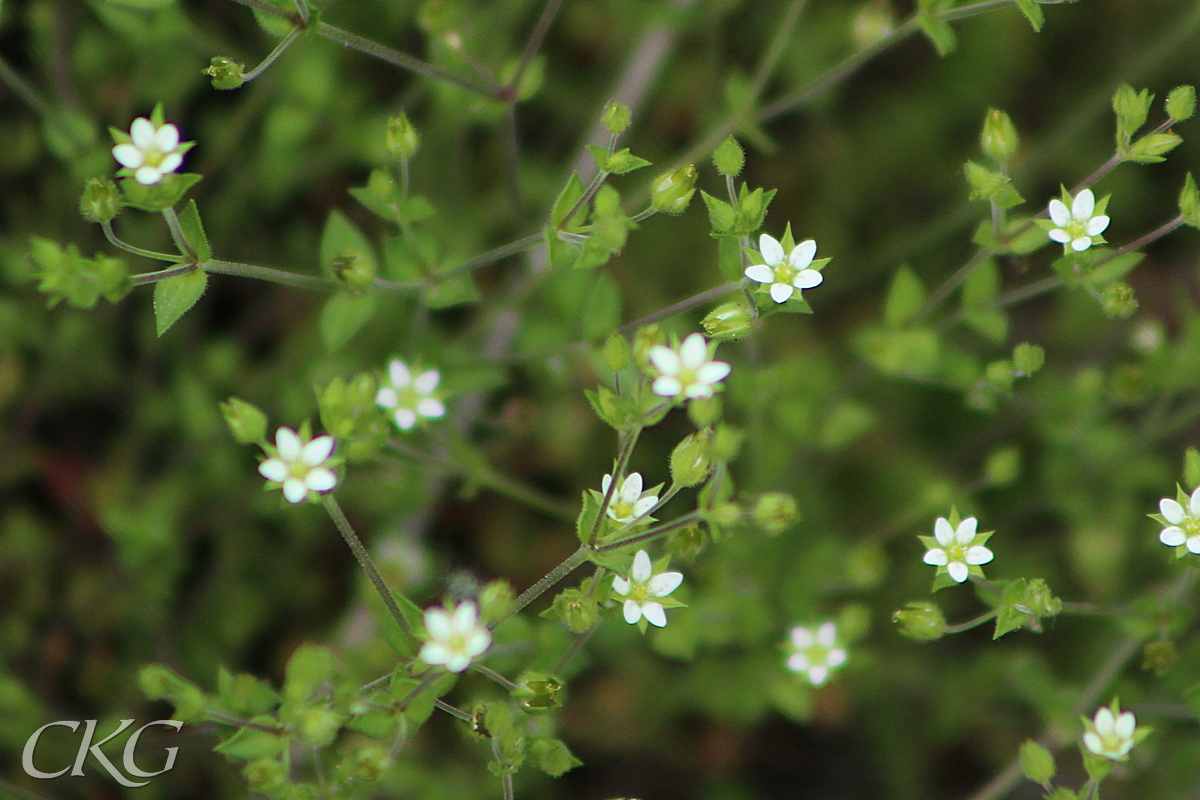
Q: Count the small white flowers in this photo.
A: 13